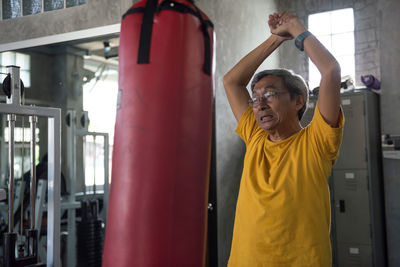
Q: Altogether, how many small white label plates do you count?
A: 3